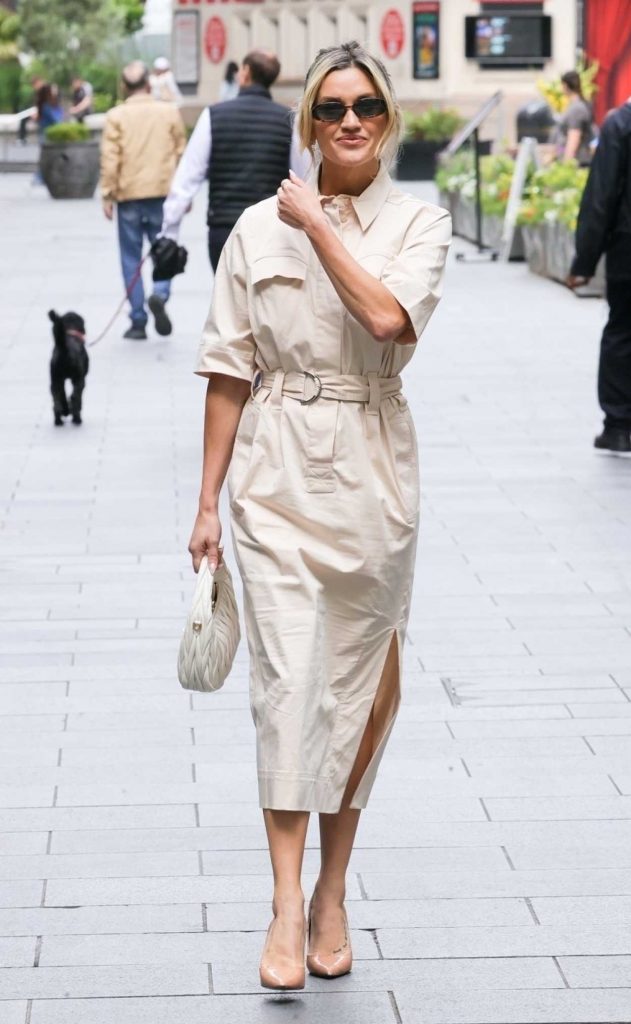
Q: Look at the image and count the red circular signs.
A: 2